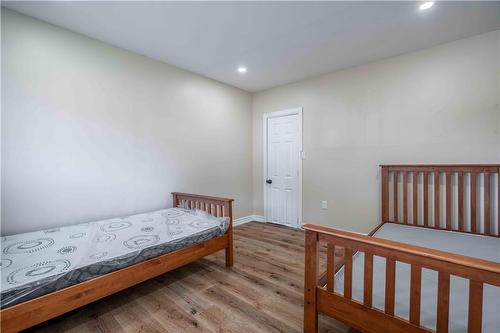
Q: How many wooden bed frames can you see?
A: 2